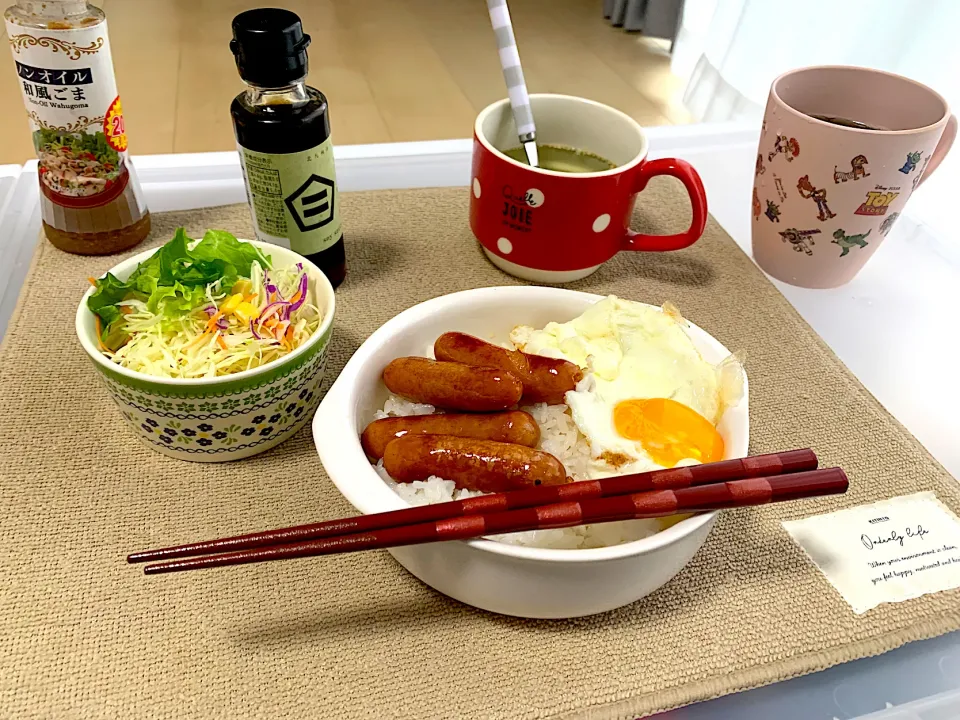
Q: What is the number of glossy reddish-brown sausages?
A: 4